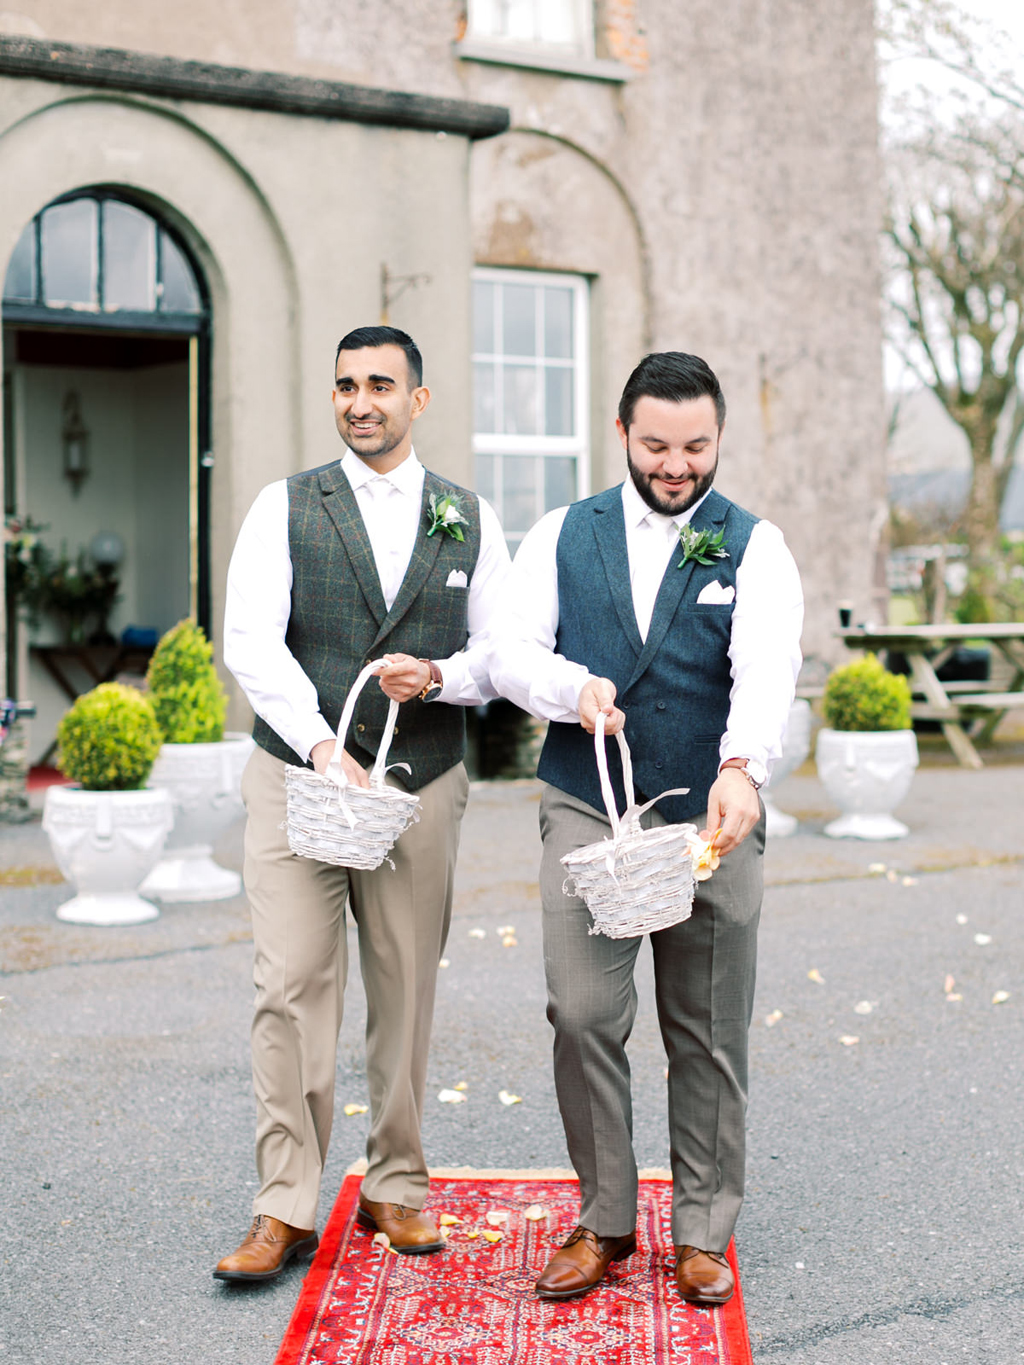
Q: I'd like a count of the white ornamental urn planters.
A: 4